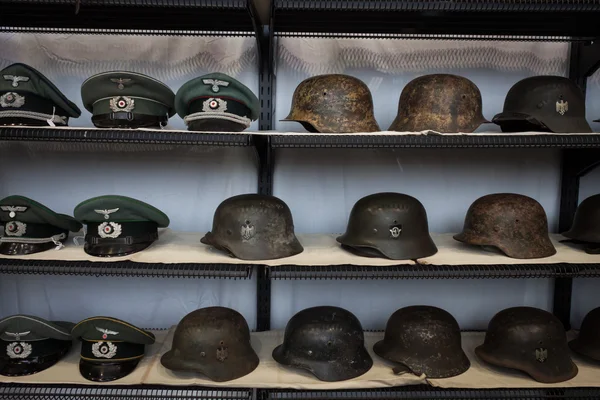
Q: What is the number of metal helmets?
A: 12